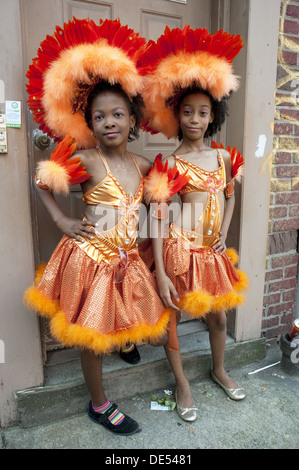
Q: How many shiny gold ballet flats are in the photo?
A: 2